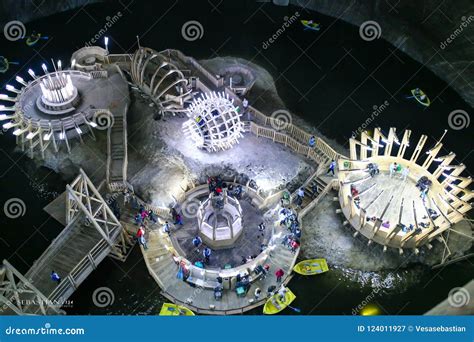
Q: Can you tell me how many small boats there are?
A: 7